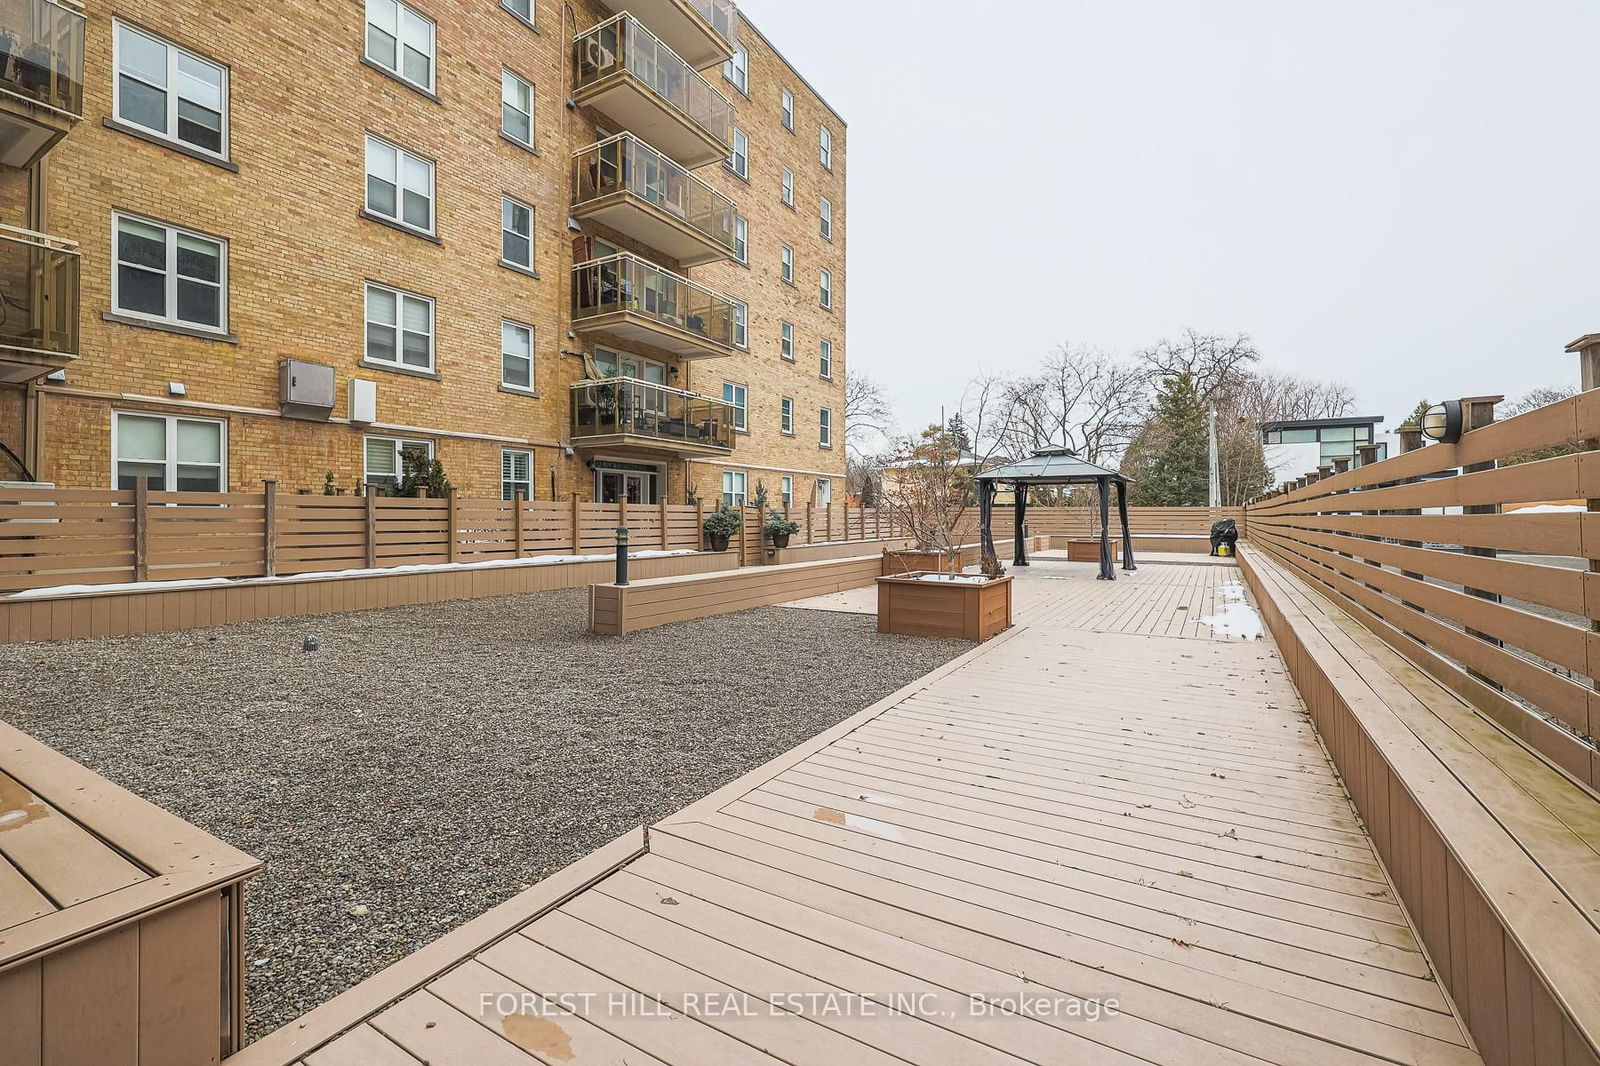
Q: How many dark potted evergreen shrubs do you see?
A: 2